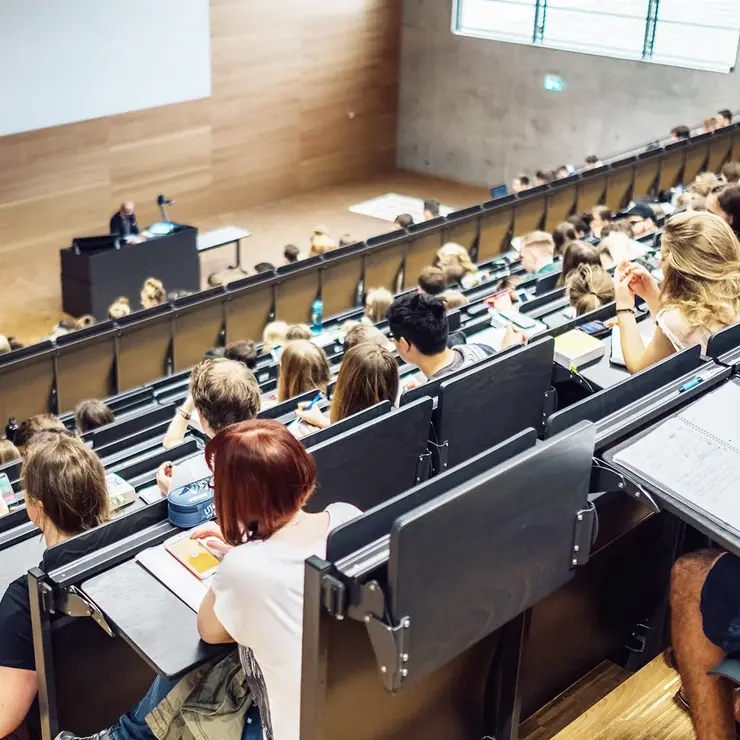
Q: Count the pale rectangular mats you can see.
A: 1